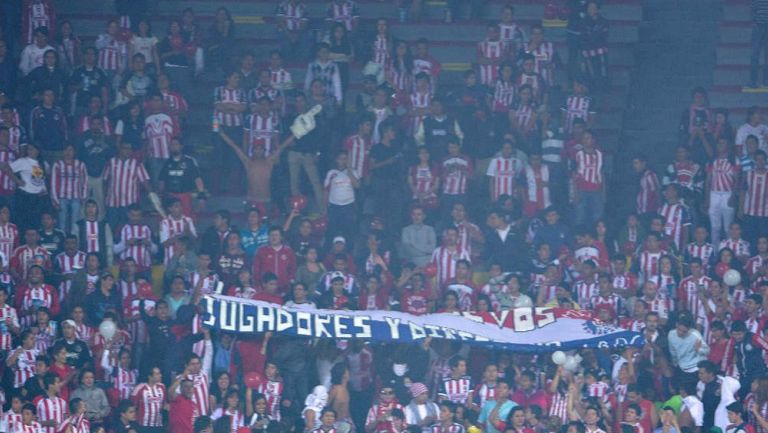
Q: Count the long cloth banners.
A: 1